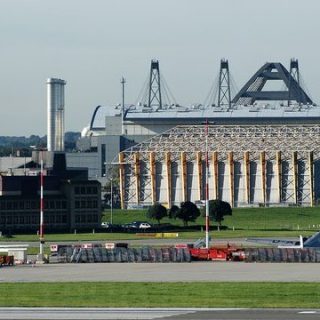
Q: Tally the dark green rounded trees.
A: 4